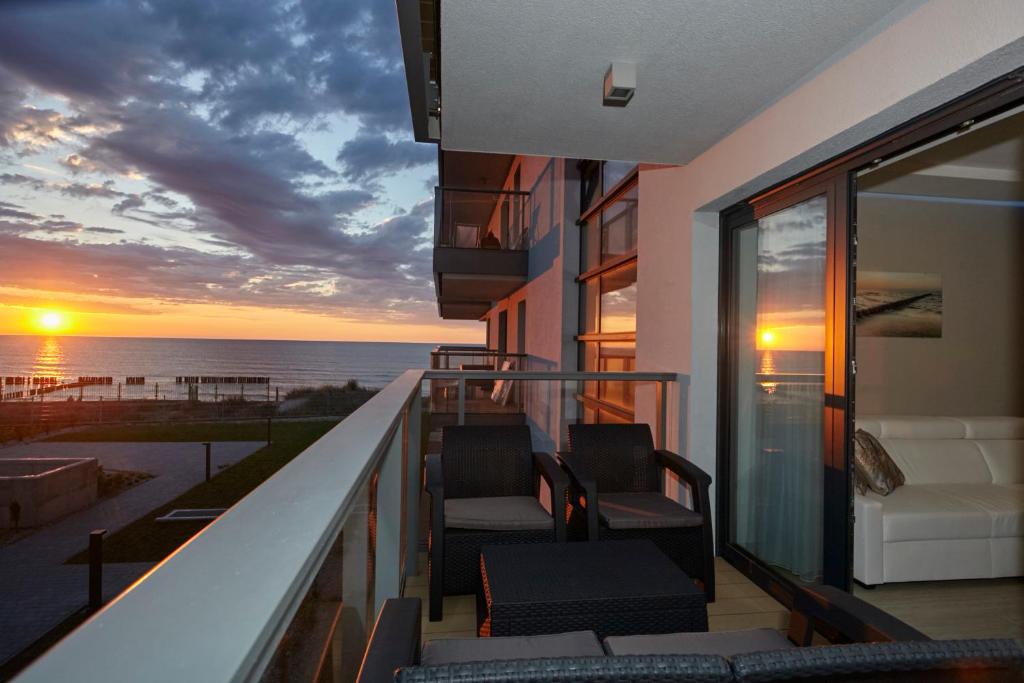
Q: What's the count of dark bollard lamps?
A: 3